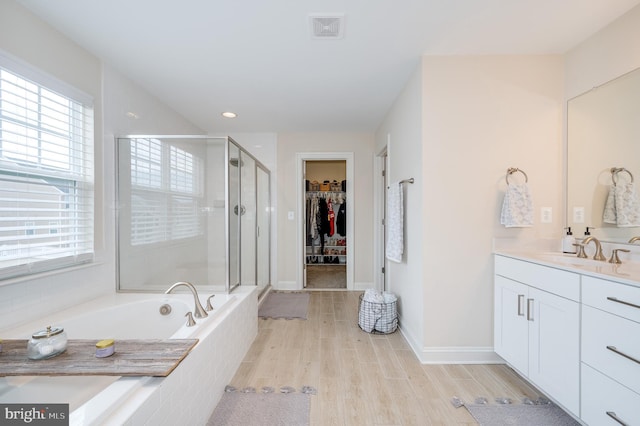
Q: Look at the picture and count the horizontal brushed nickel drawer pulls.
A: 3